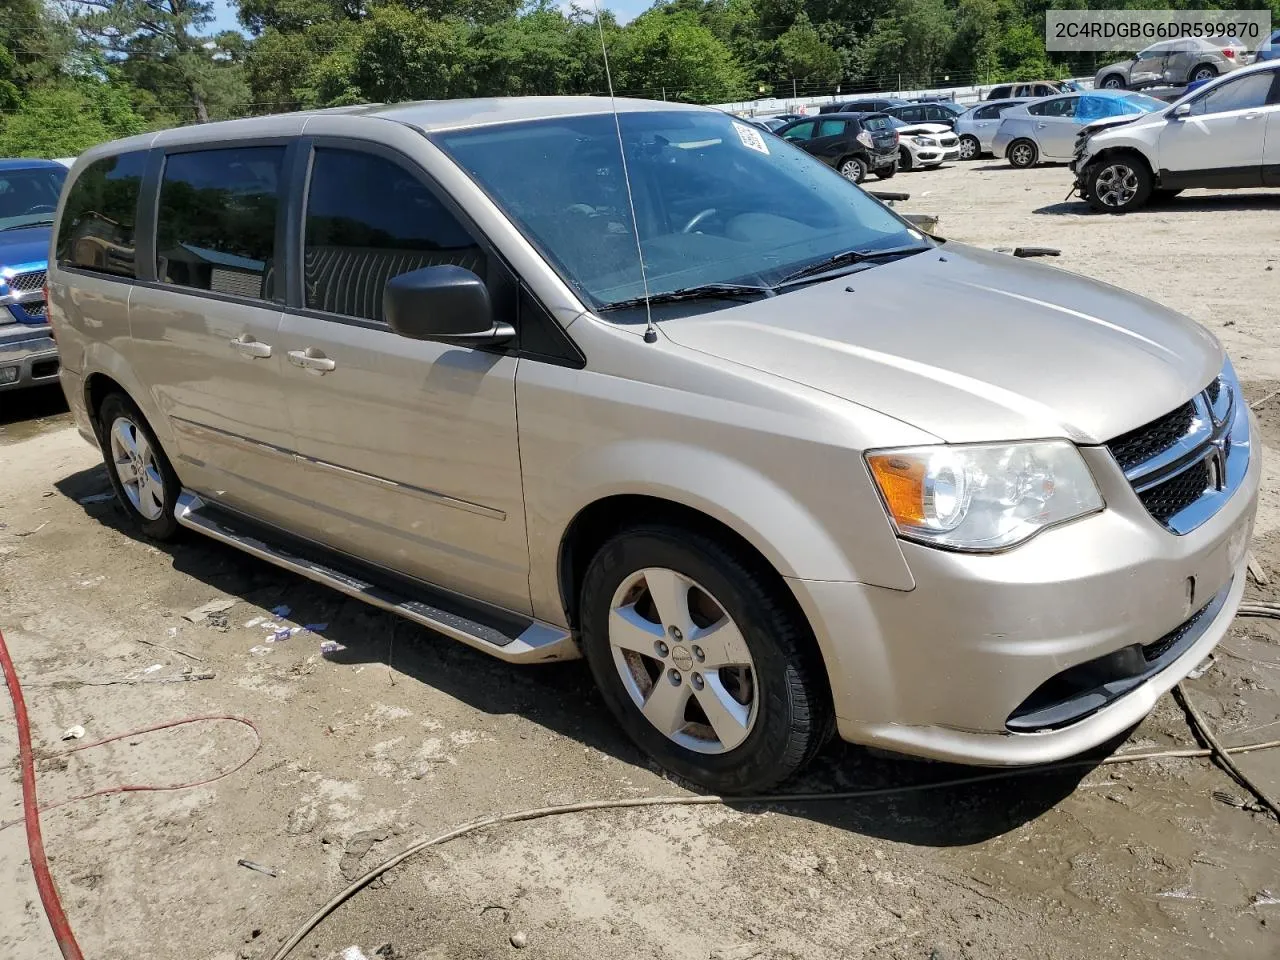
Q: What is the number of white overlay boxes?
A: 1